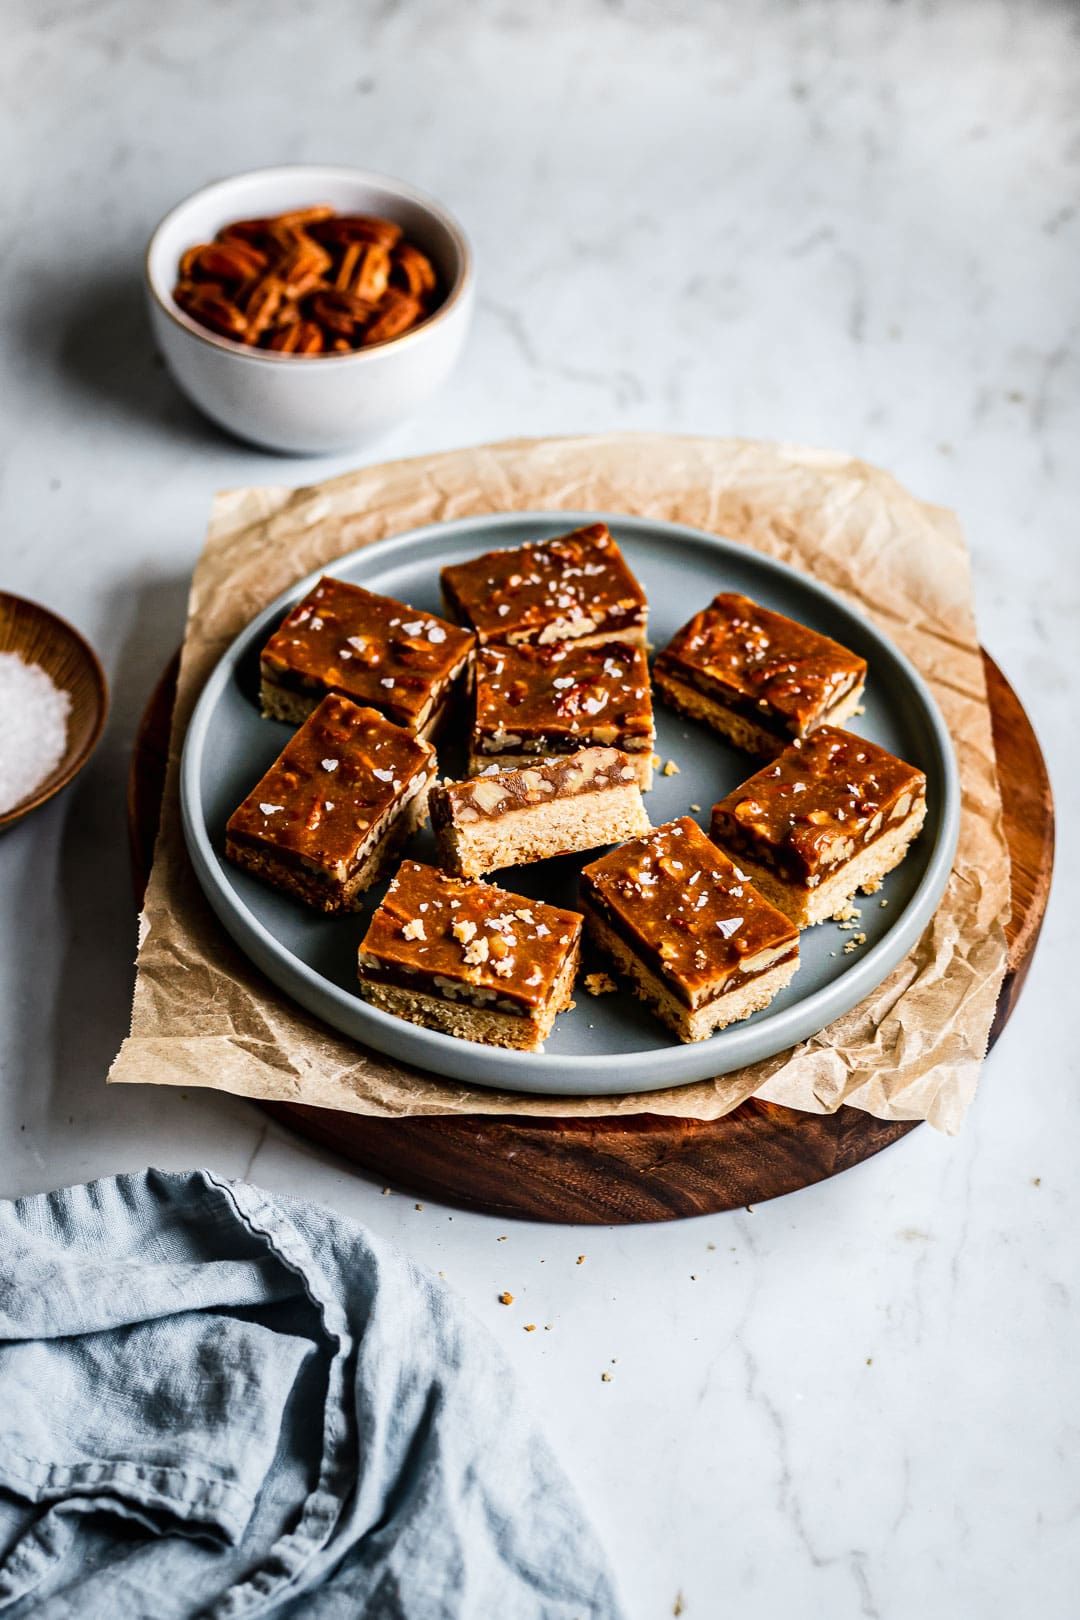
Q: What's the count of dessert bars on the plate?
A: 9